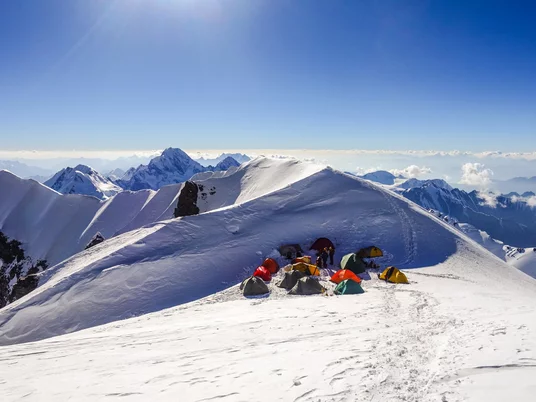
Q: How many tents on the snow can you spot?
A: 14